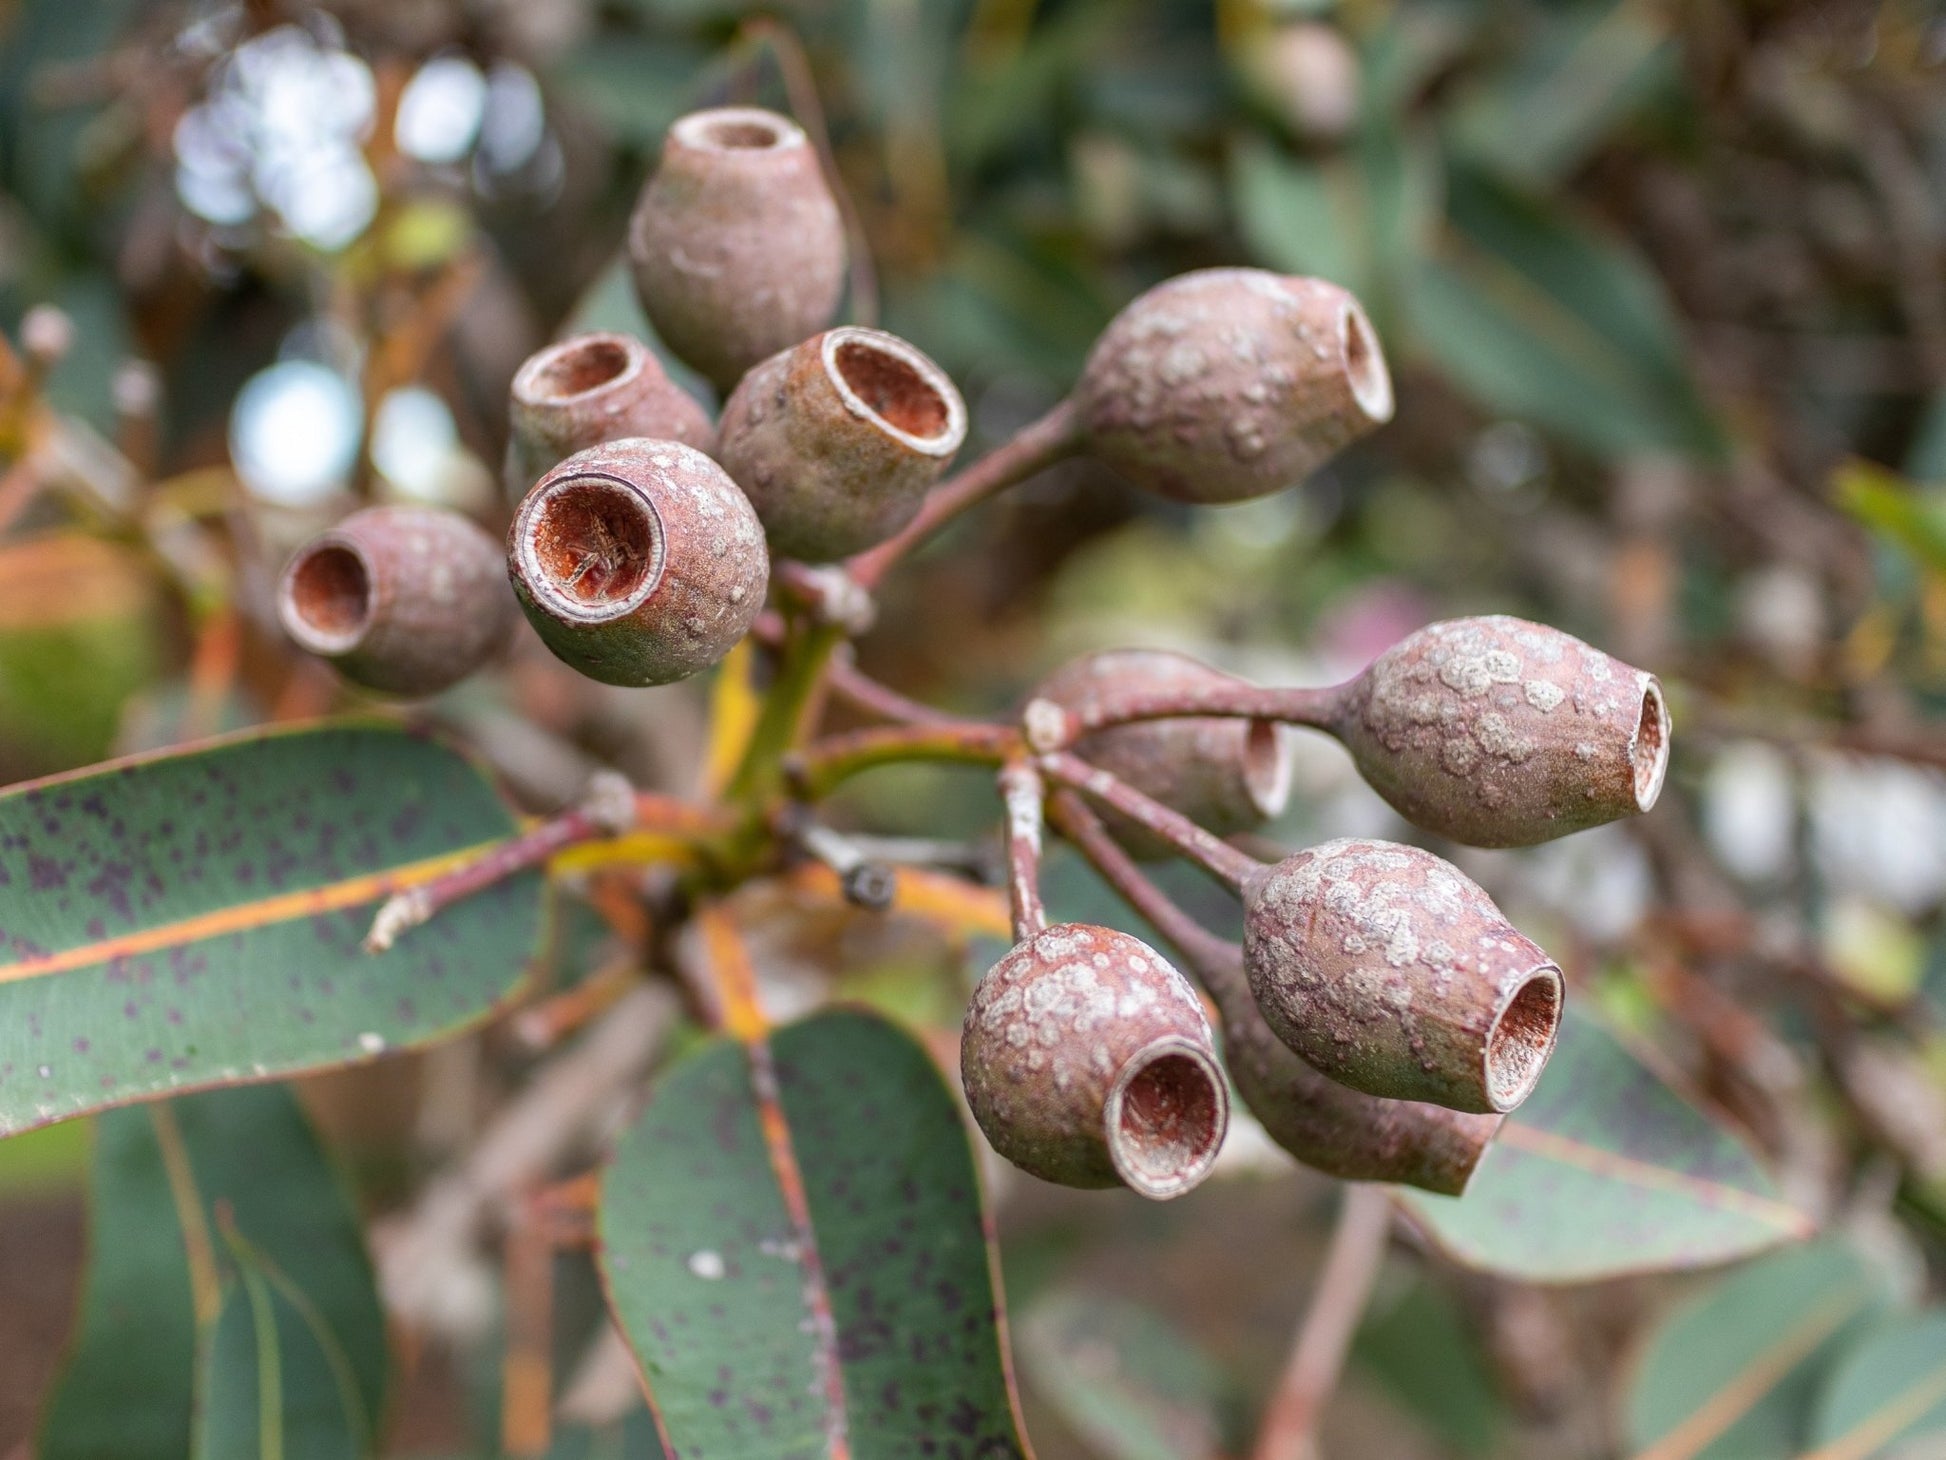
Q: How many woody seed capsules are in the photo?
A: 11